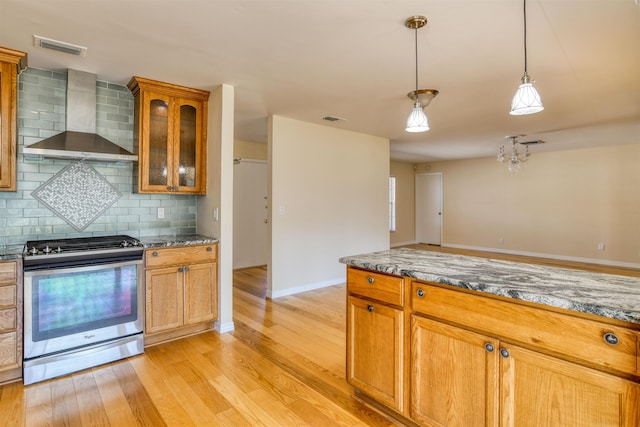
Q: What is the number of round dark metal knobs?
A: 12